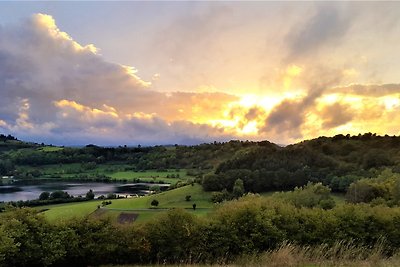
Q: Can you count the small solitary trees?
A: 3